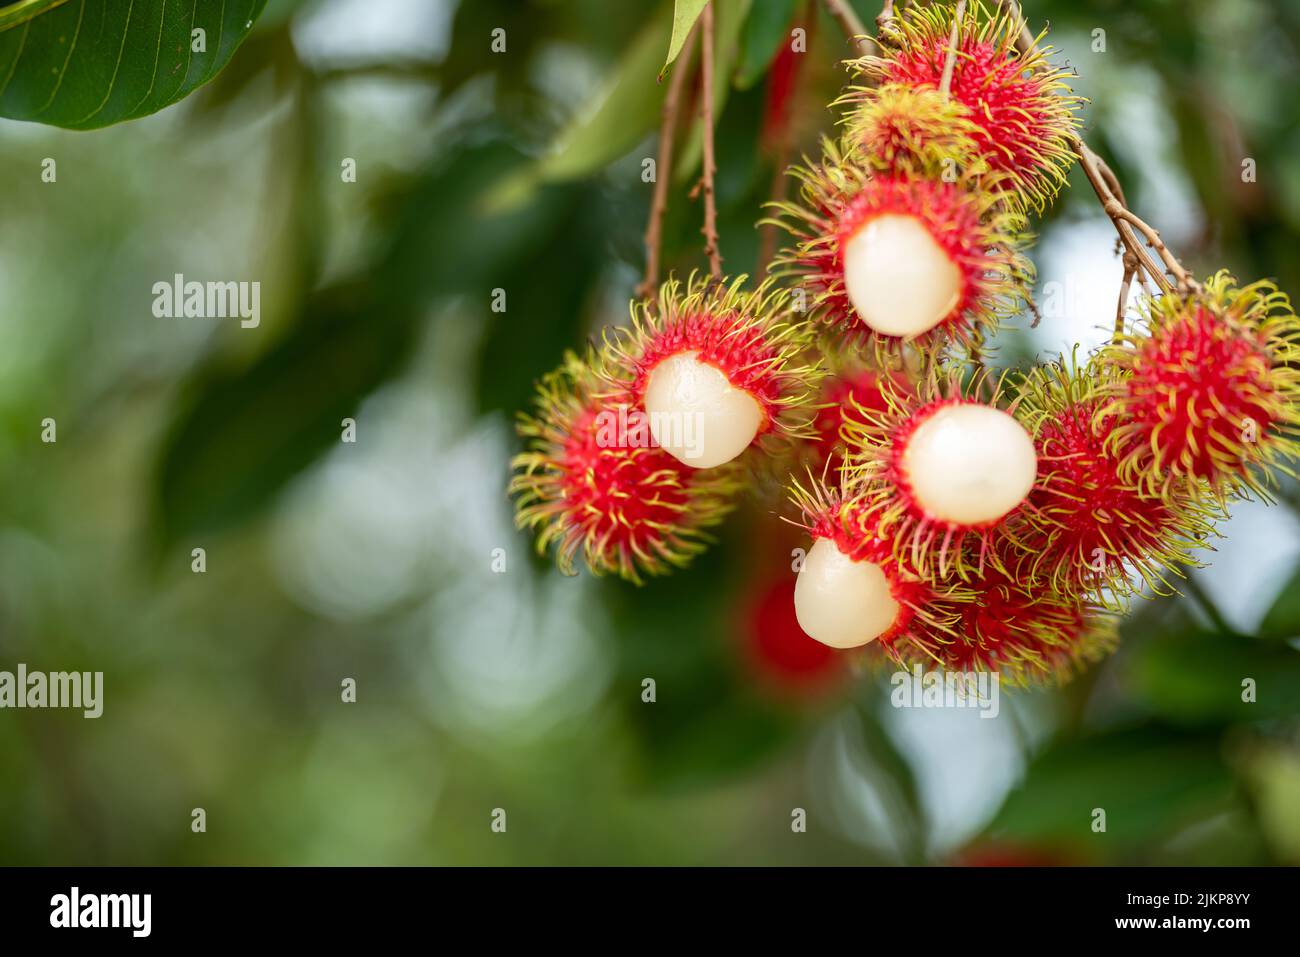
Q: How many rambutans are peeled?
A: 4